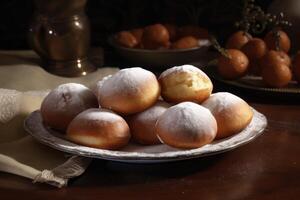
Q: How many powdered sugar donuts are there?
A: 7